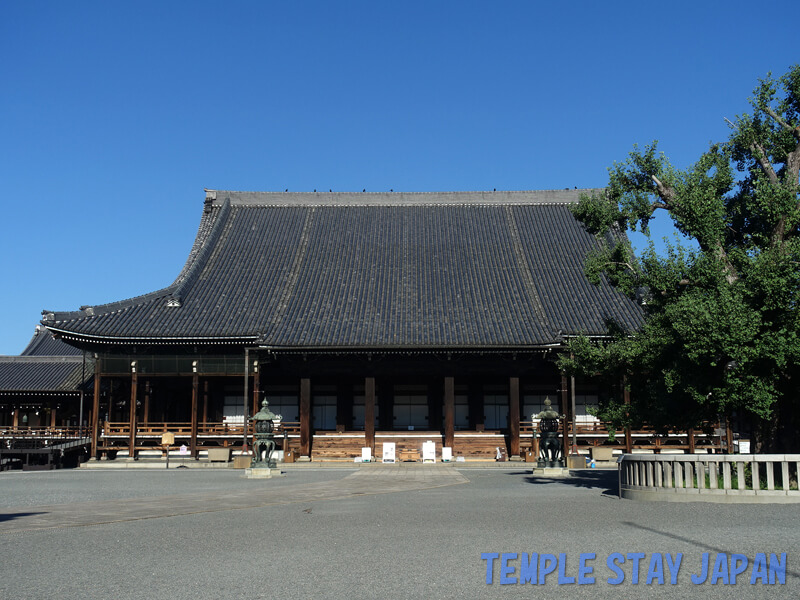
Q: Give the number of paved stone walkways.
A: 1